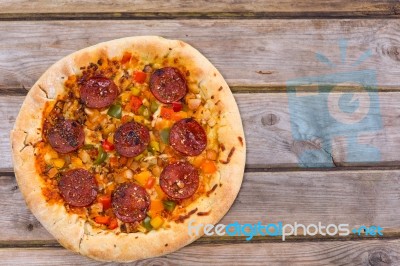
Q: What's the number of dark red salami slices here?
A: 8